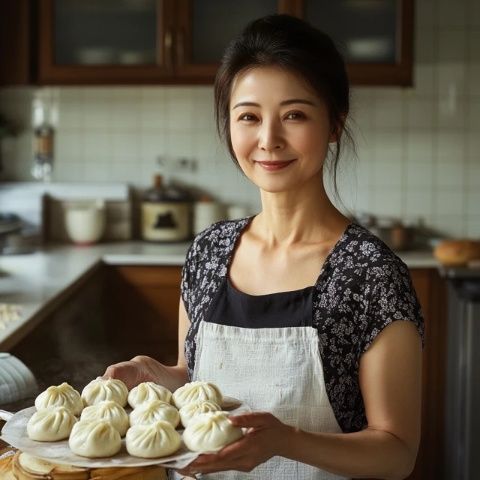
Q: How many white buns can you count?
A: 11